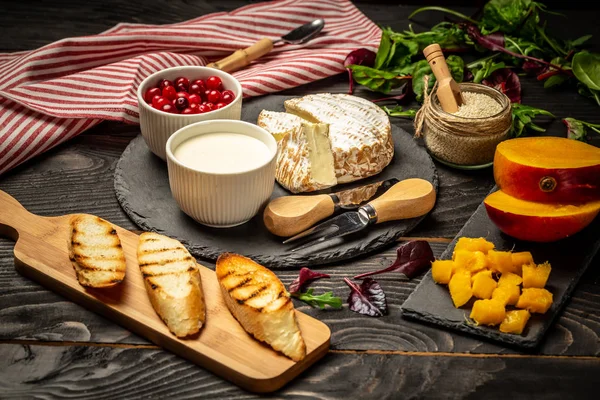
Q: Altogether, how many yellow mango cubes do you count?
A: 13